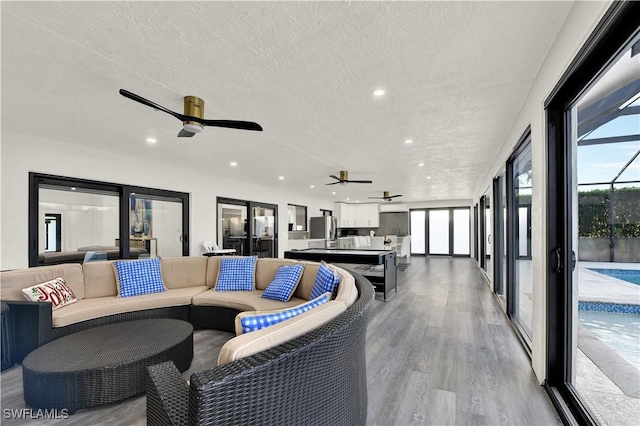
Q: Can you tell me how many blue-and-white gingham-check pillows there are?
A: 5